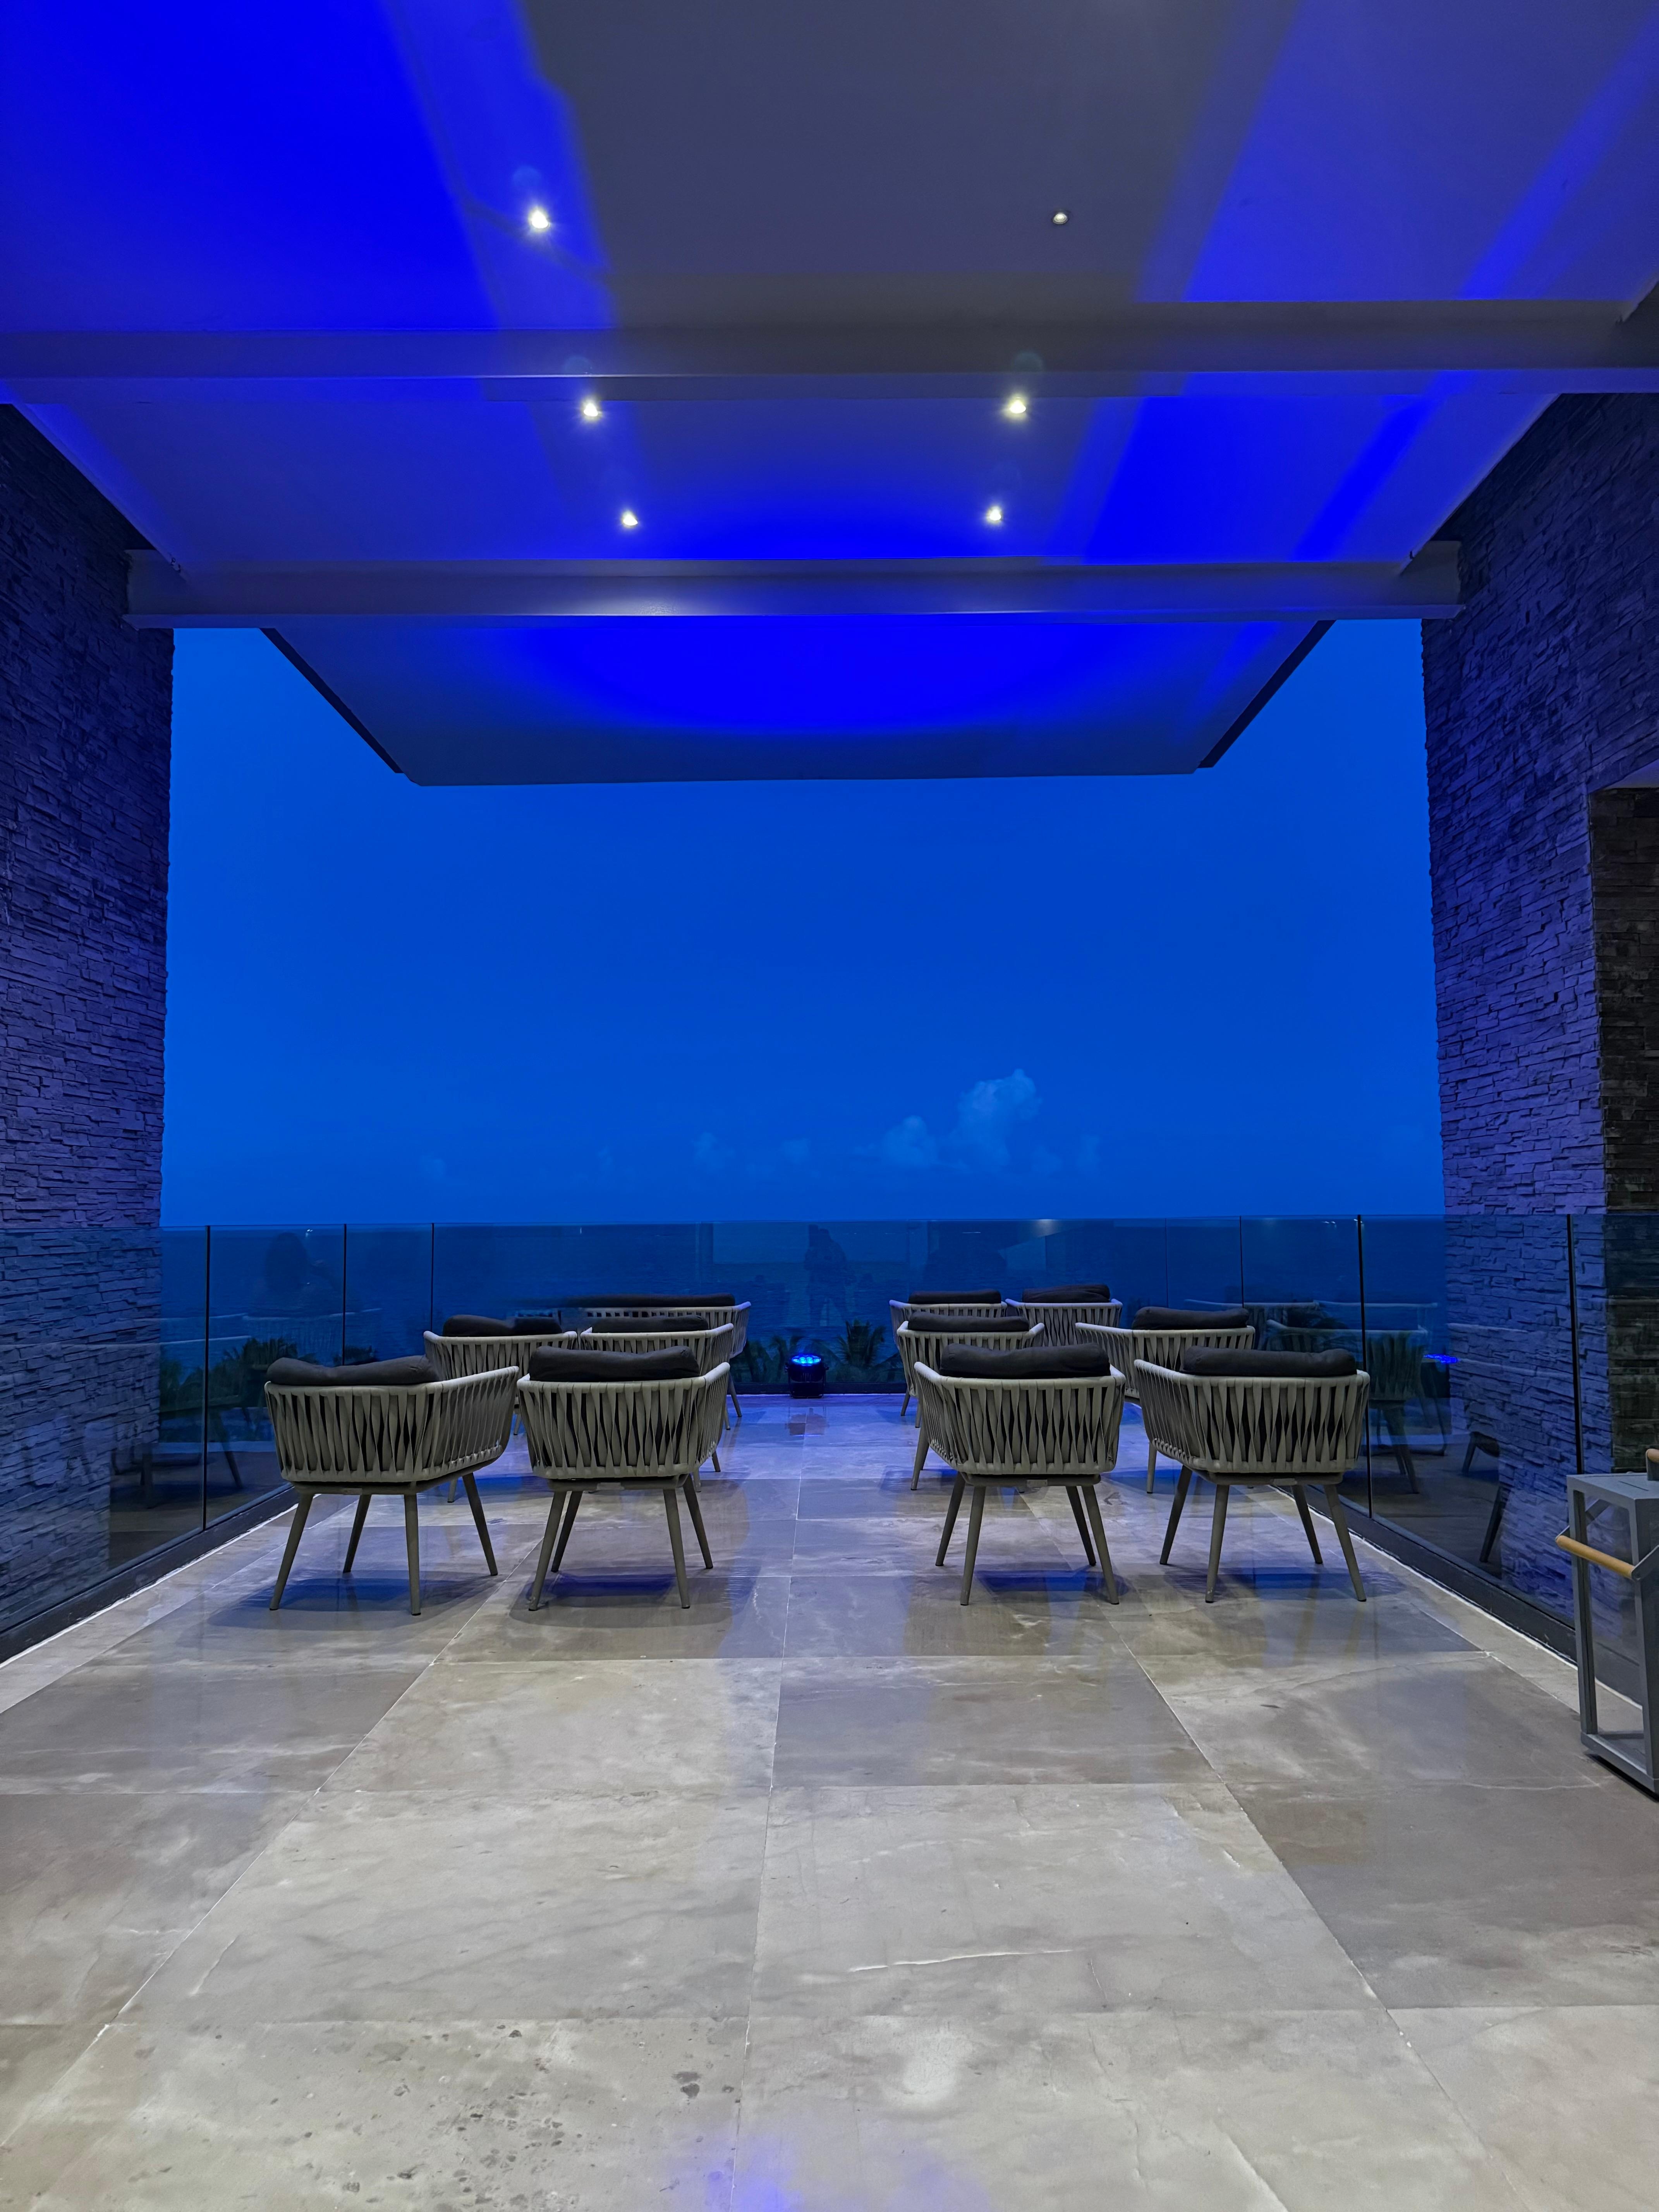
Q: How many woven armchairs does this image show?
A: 11